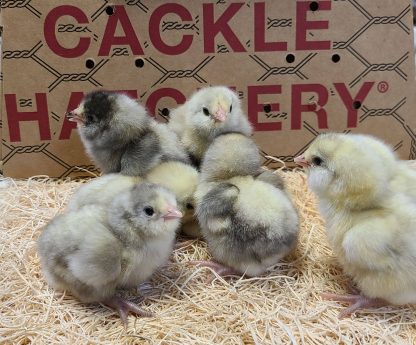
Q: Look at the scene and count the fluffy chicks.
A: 6